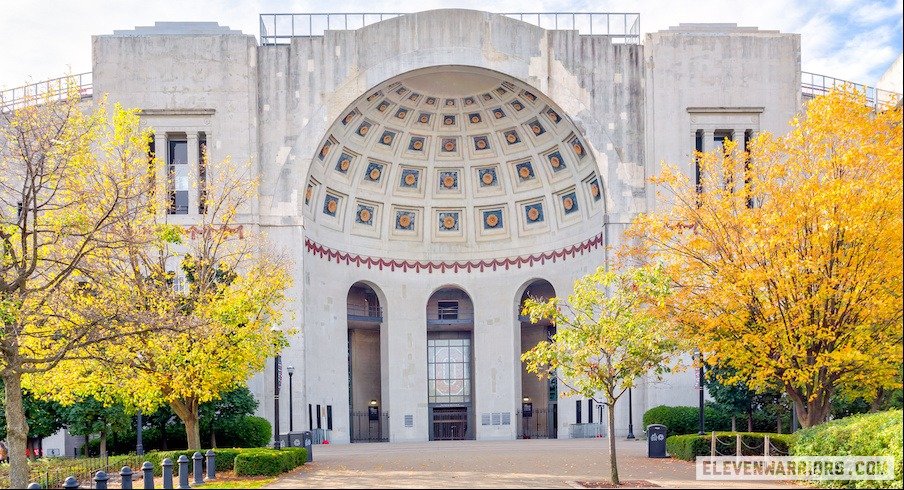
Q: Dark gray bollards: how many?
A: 9